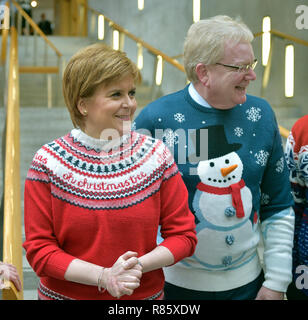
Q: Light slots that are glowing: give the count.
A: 8